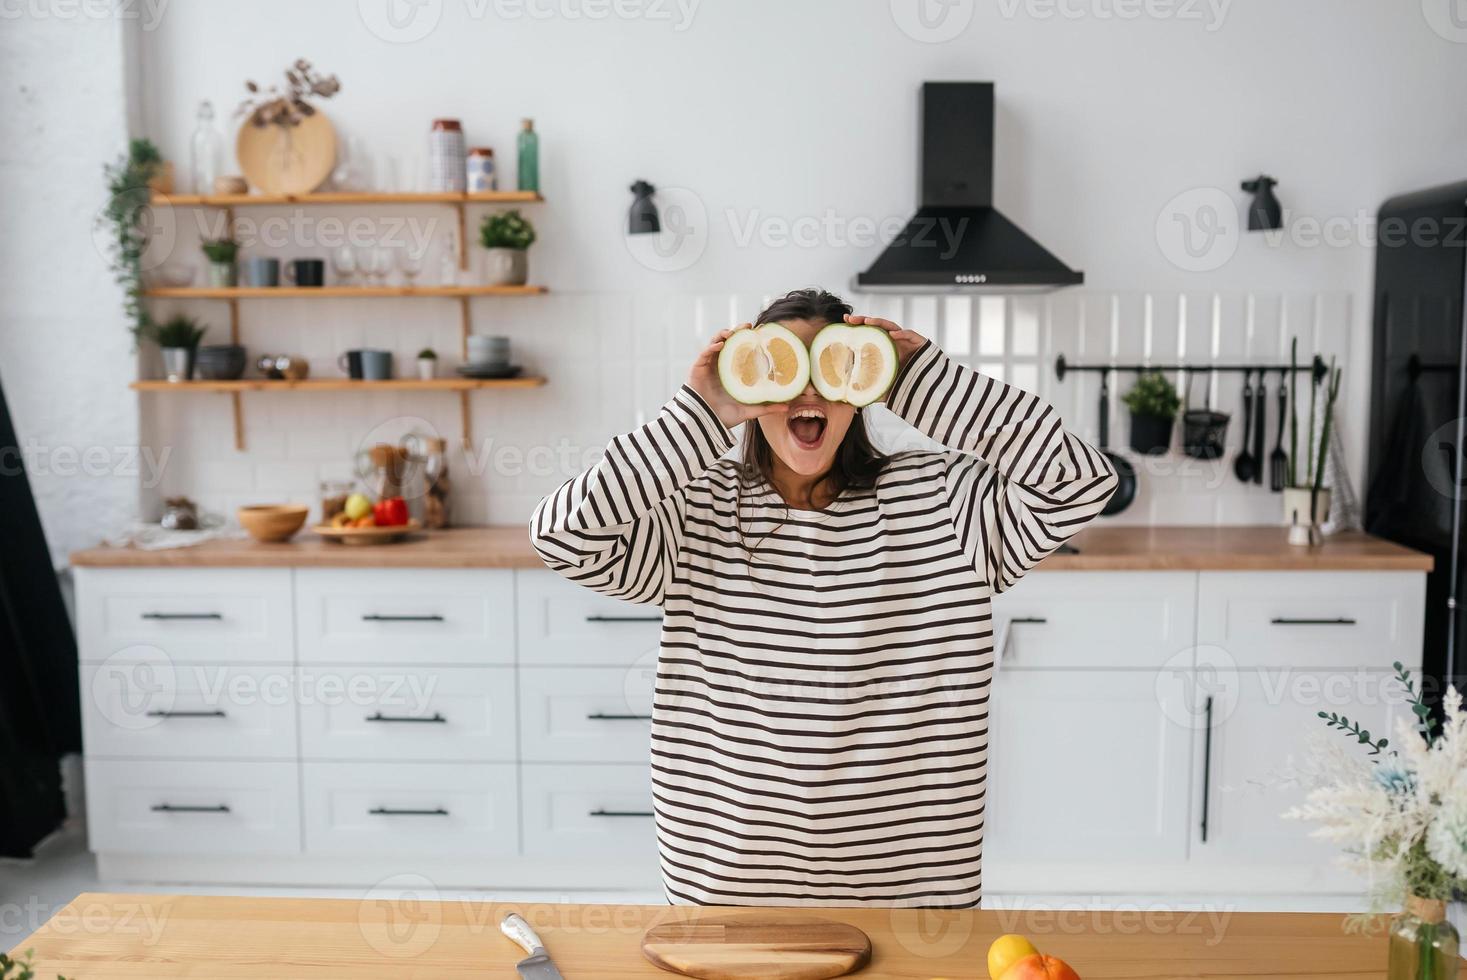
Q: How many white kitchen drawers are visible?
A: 11